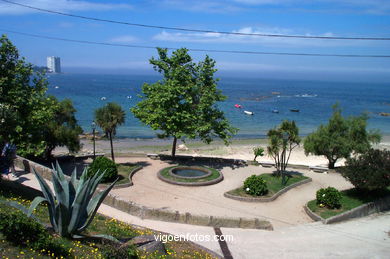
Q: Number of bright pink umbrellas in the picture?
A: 0